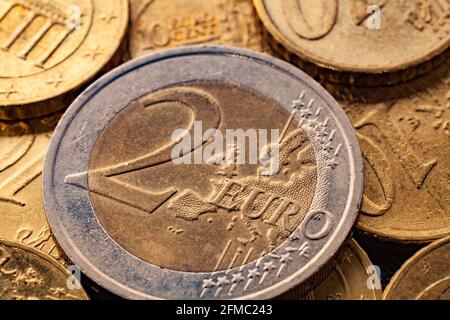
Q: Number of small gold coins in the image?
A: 8